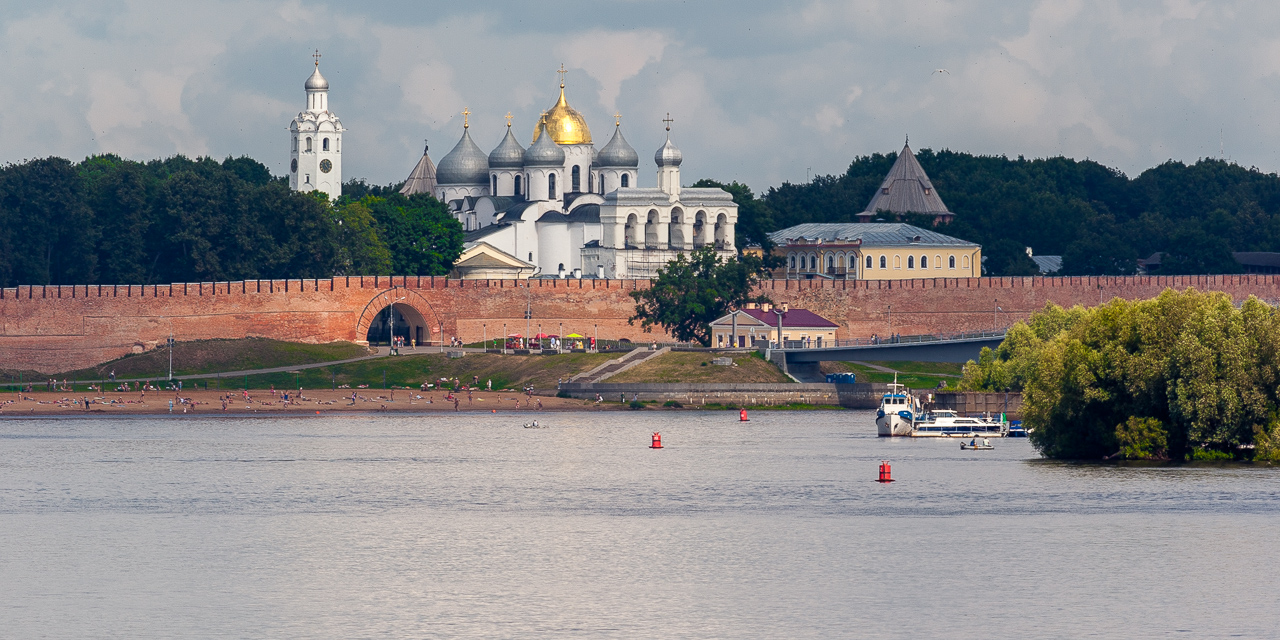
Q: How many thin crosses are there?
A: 7